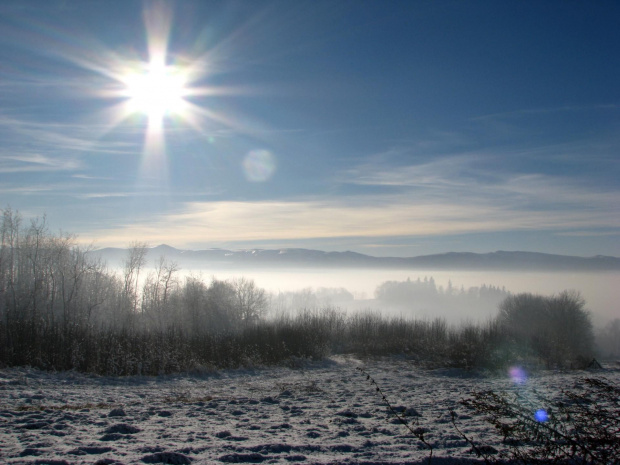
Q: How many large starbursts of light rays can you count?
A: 1